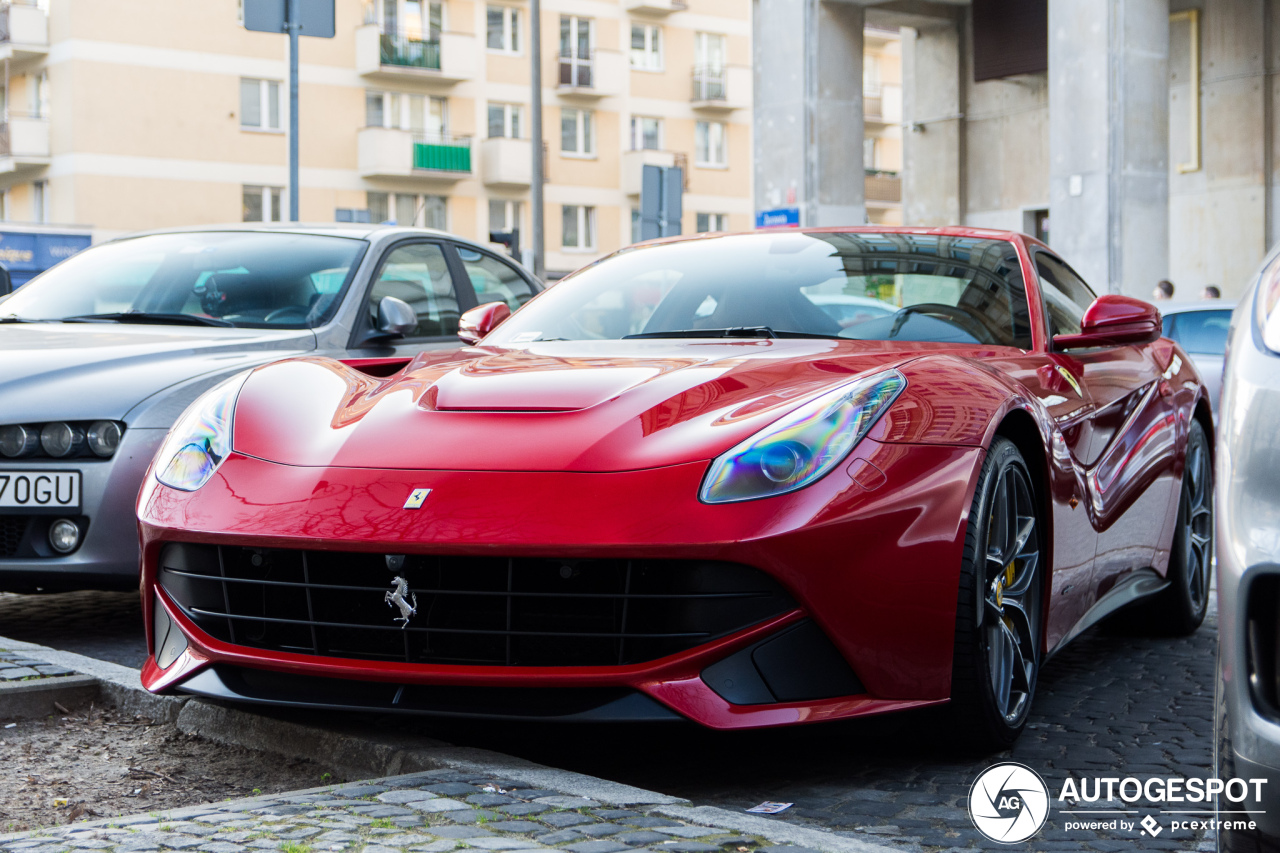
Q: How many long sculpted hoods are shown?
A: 1